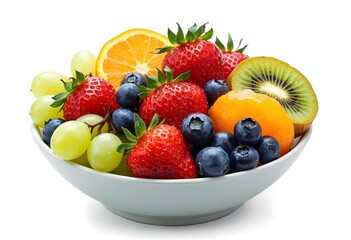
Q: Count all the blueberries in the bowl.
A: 11